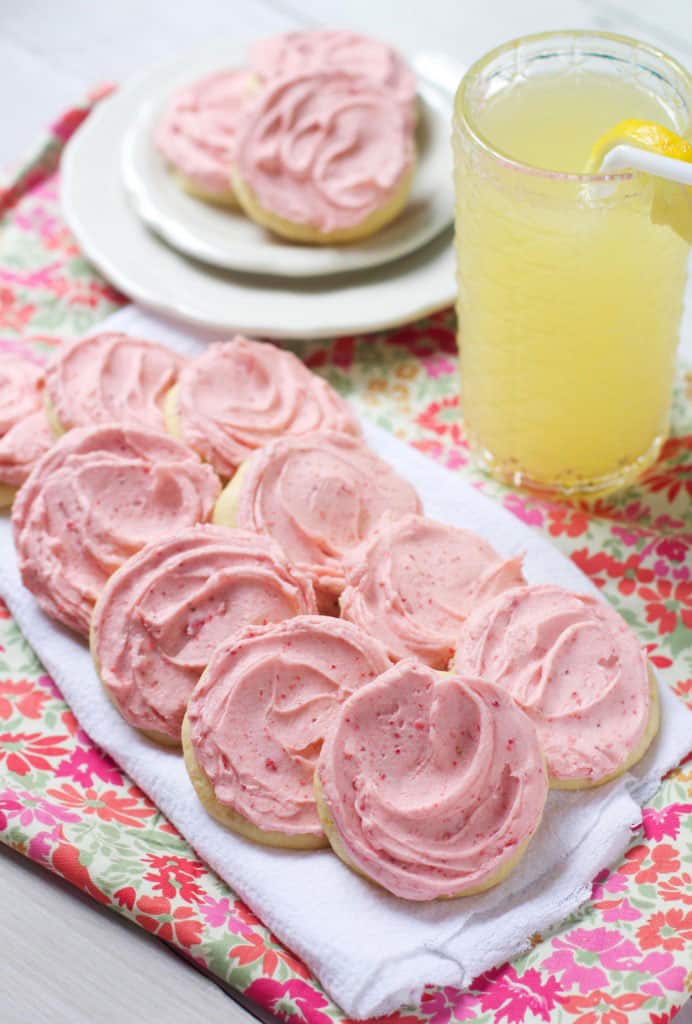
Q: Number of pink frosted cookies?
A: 13